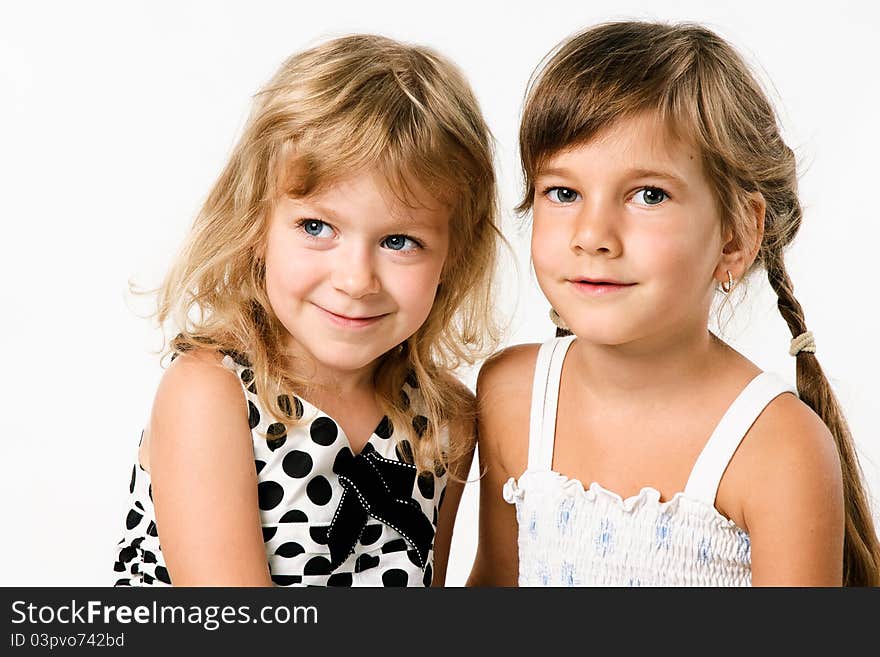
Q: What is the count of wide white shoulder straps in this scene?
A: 2